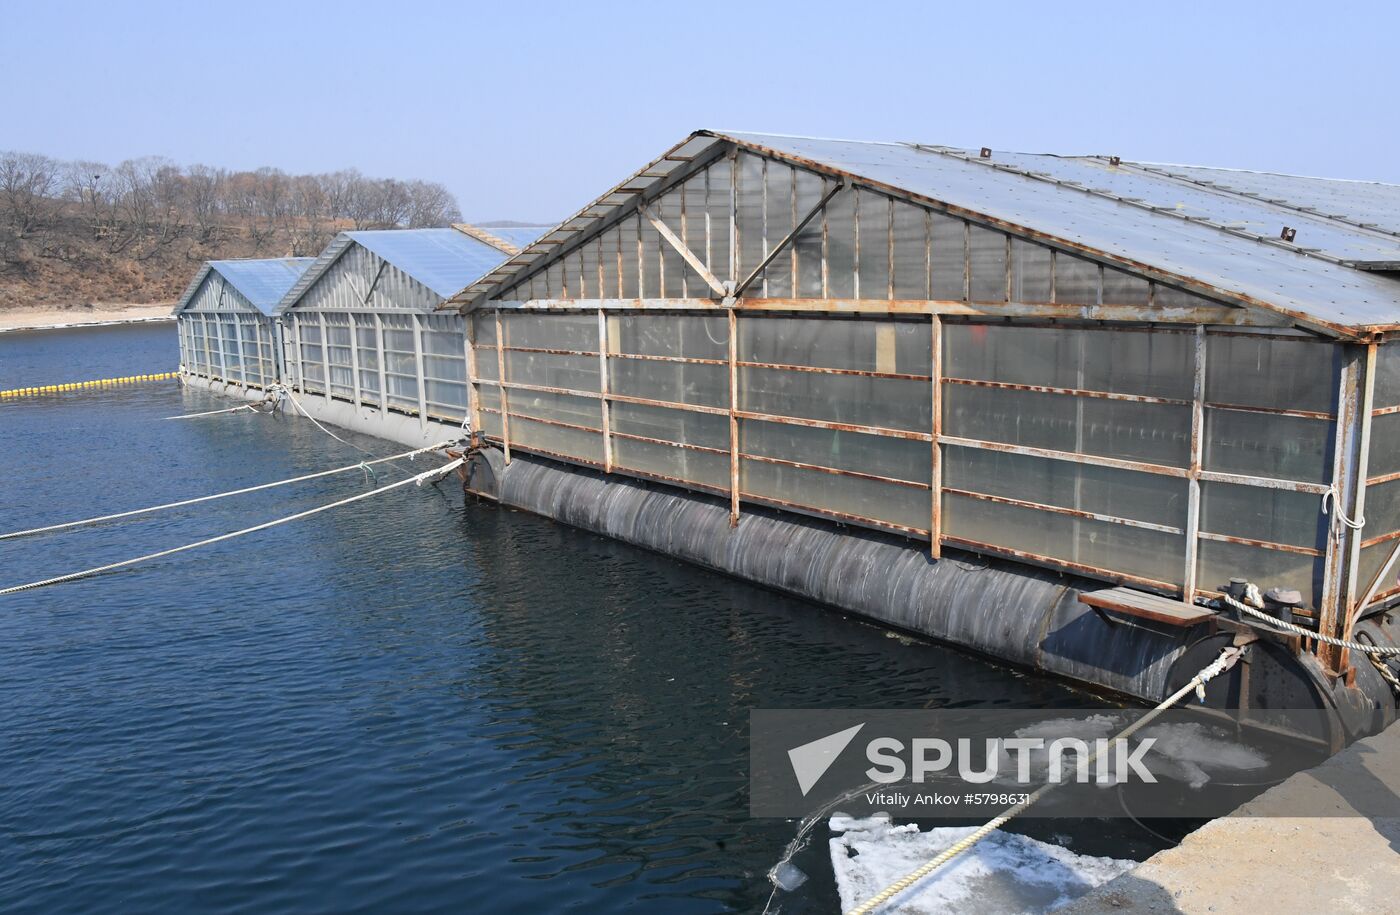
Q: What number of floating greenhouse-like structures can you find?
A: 3